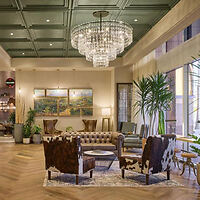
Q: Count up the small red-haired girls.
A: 0